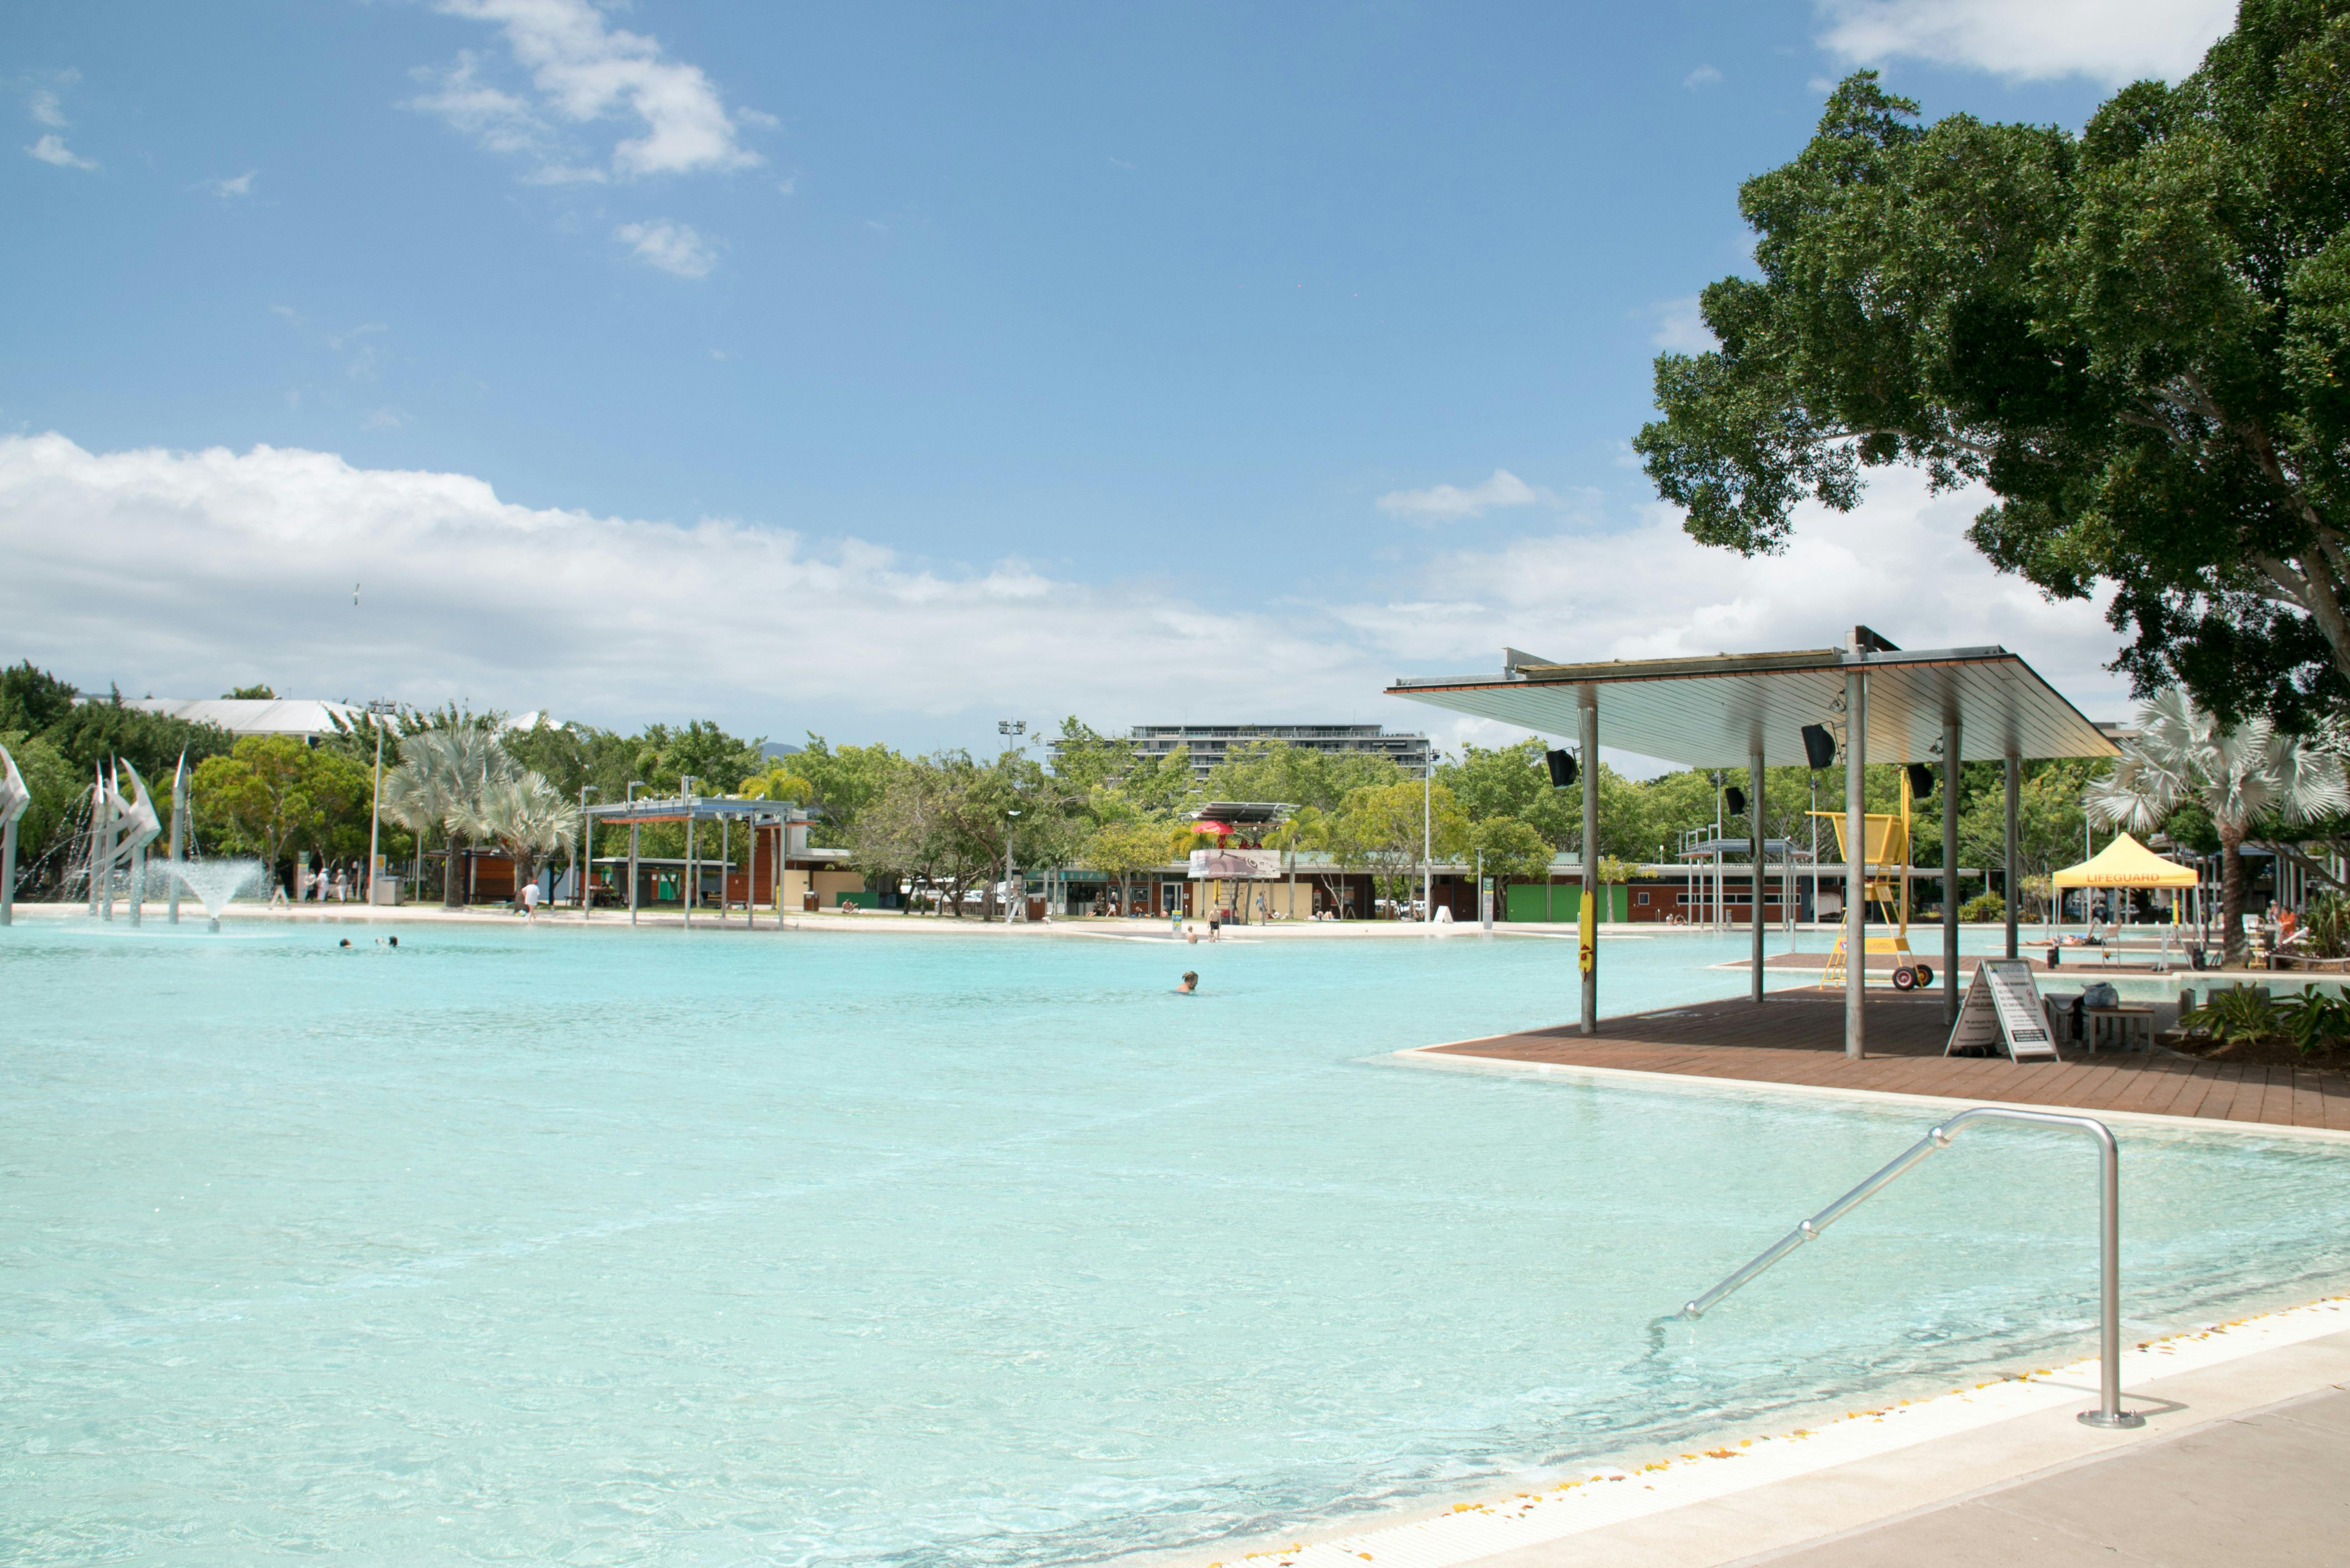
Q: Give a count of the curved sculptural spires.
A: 5